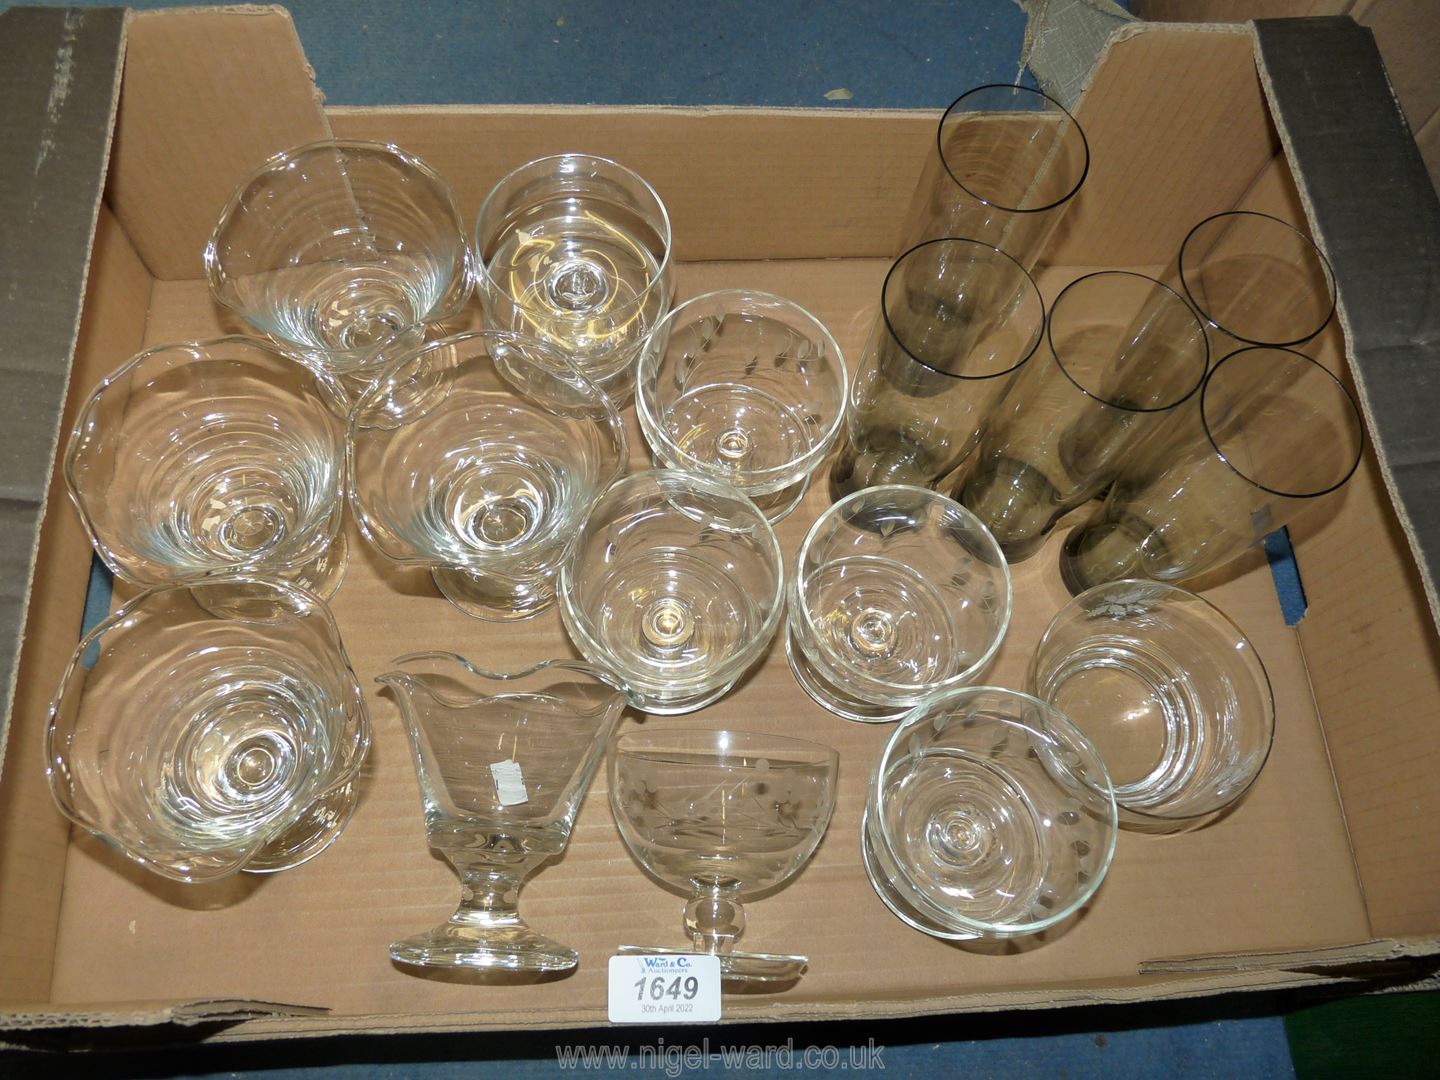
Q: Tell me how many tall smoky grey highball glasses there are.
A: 5